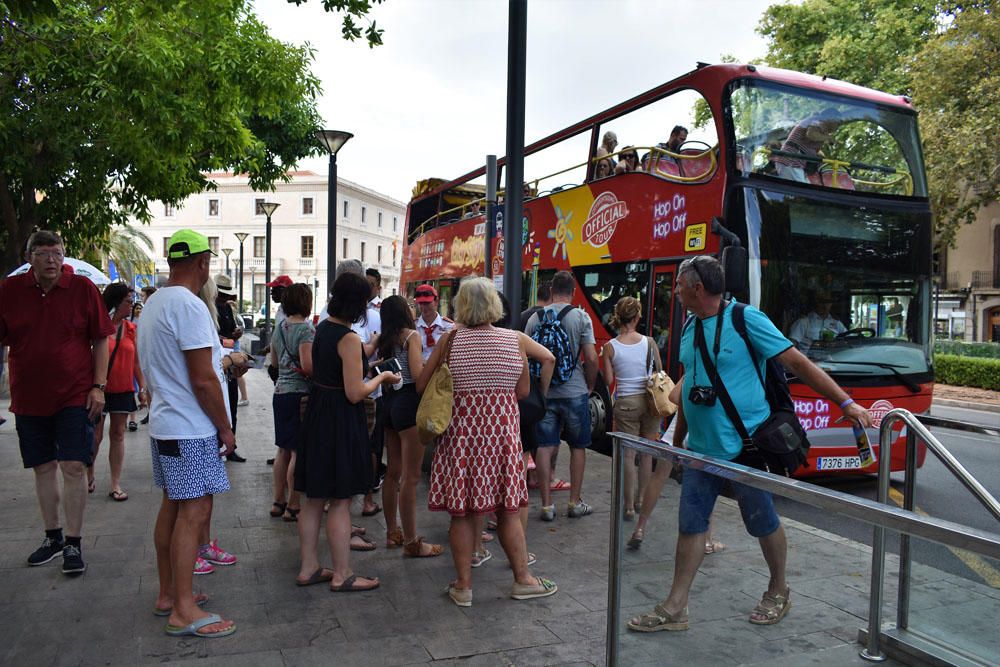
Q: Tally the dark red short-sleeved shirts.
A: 1